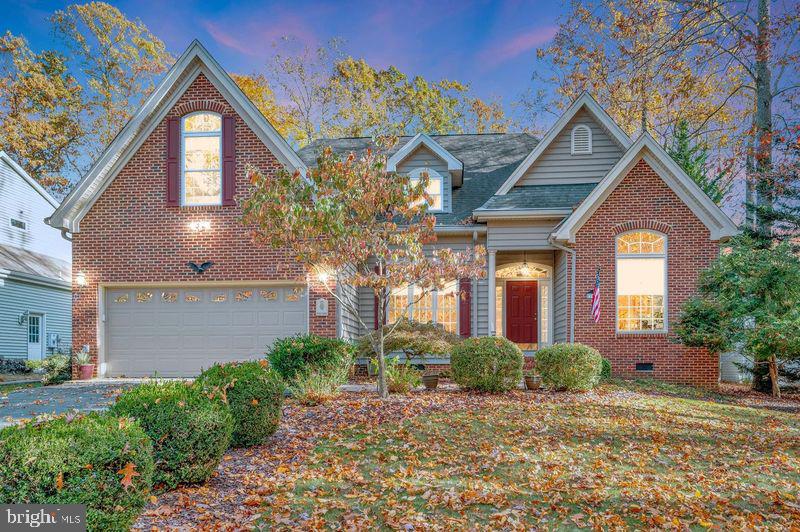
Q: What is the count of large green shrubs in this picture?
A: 6